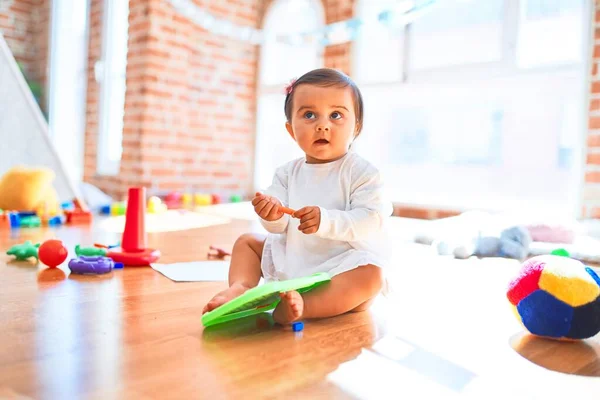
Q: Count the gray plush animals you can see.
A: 1